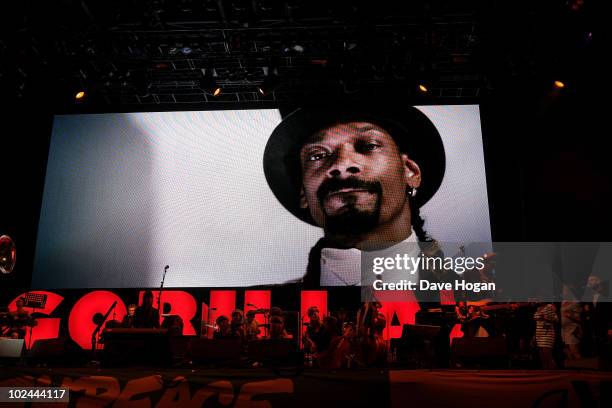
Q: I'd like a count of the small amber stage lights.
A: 5